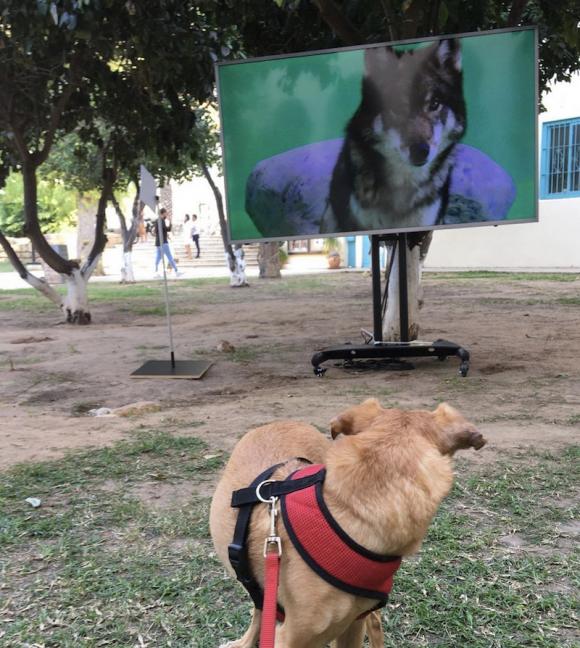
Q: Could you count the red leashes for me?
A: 1